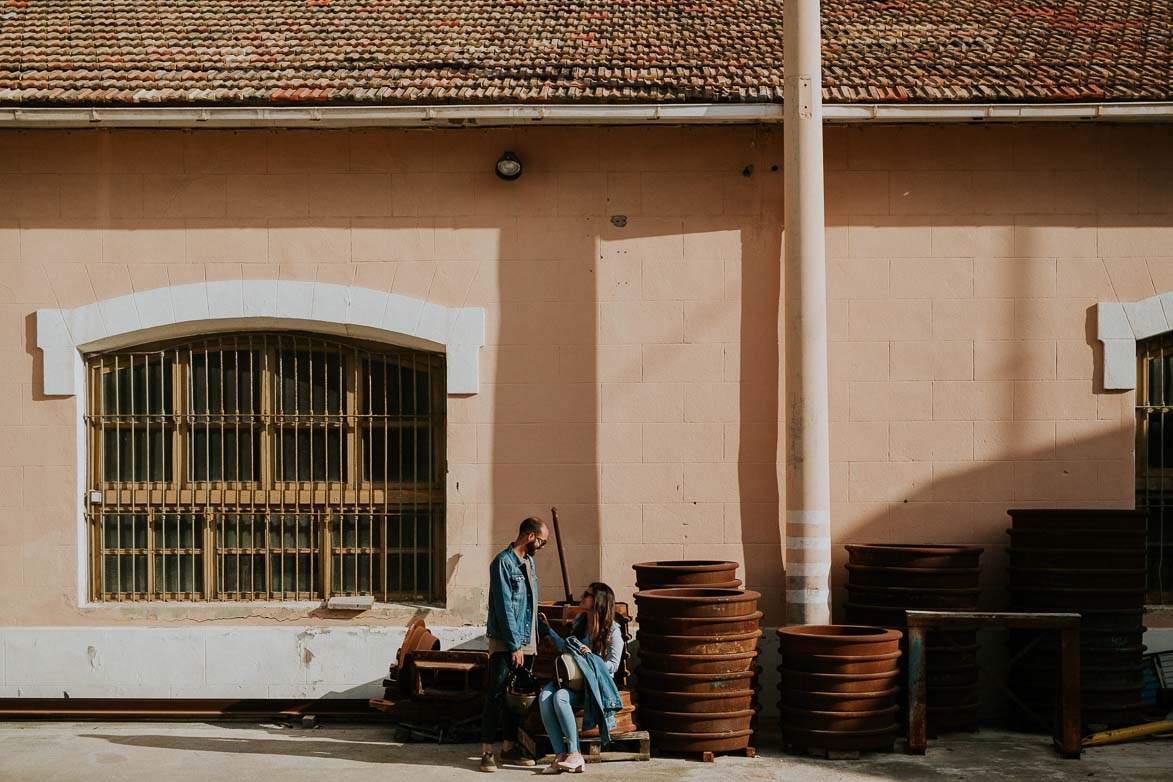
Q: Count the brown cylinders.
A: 5